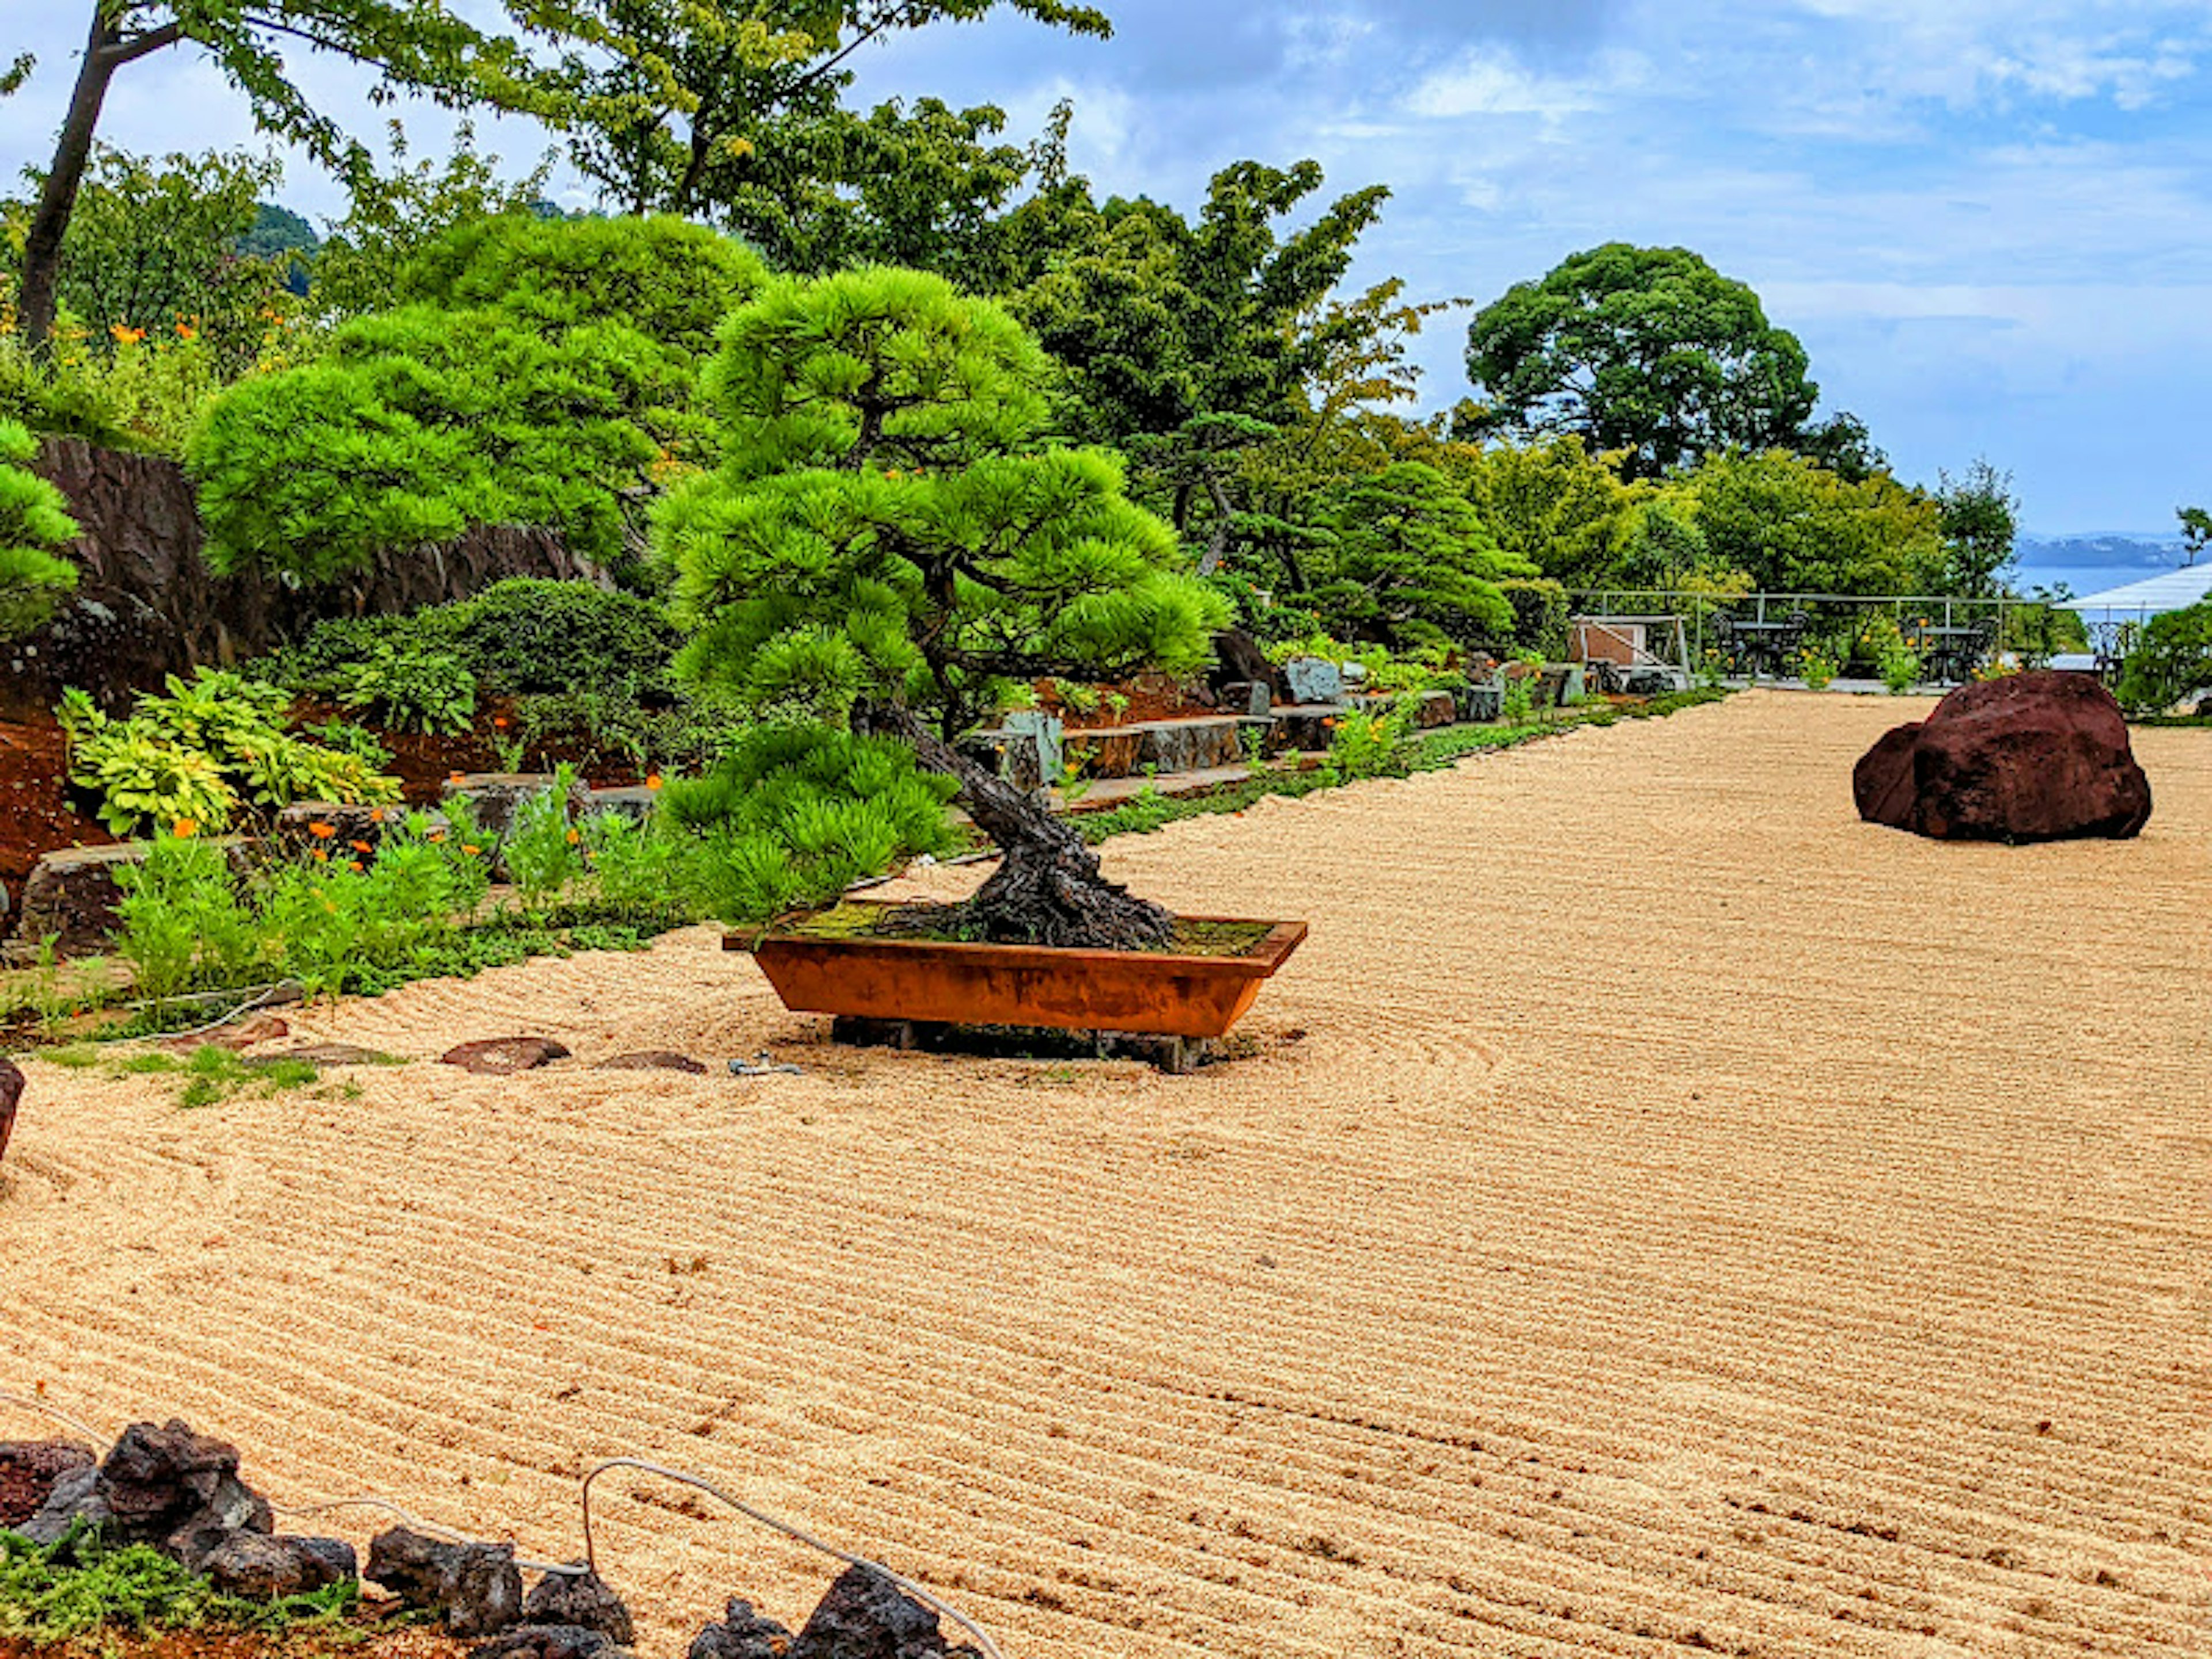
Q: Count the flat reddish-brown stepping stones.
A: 4